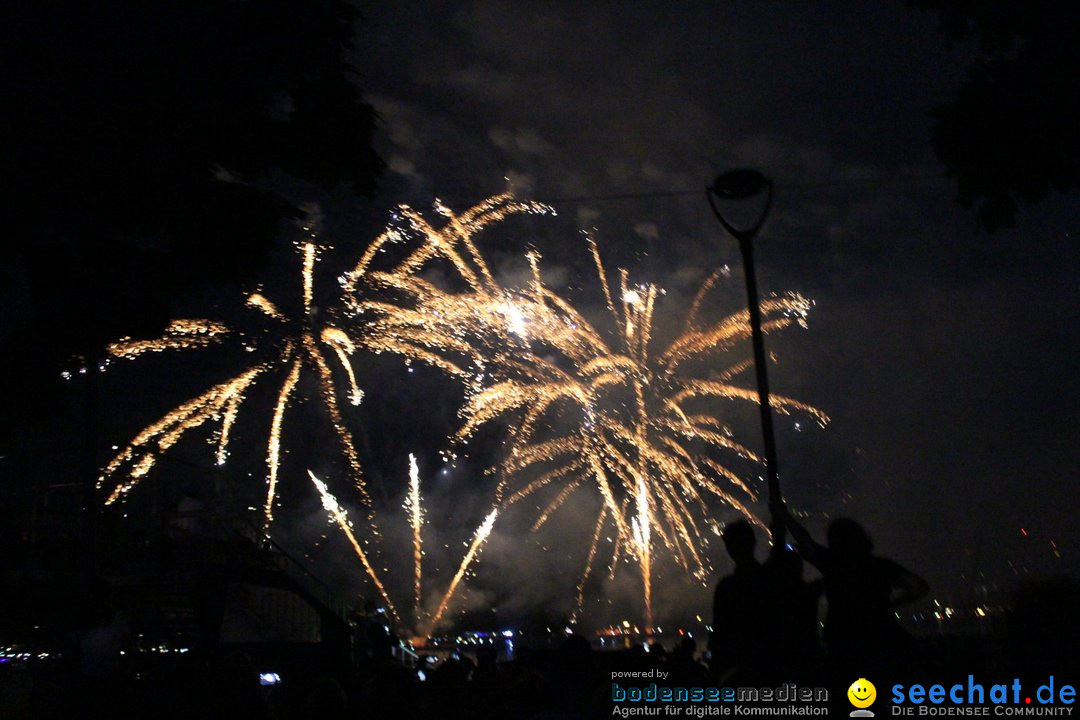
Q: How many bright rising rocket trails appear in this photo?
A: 4